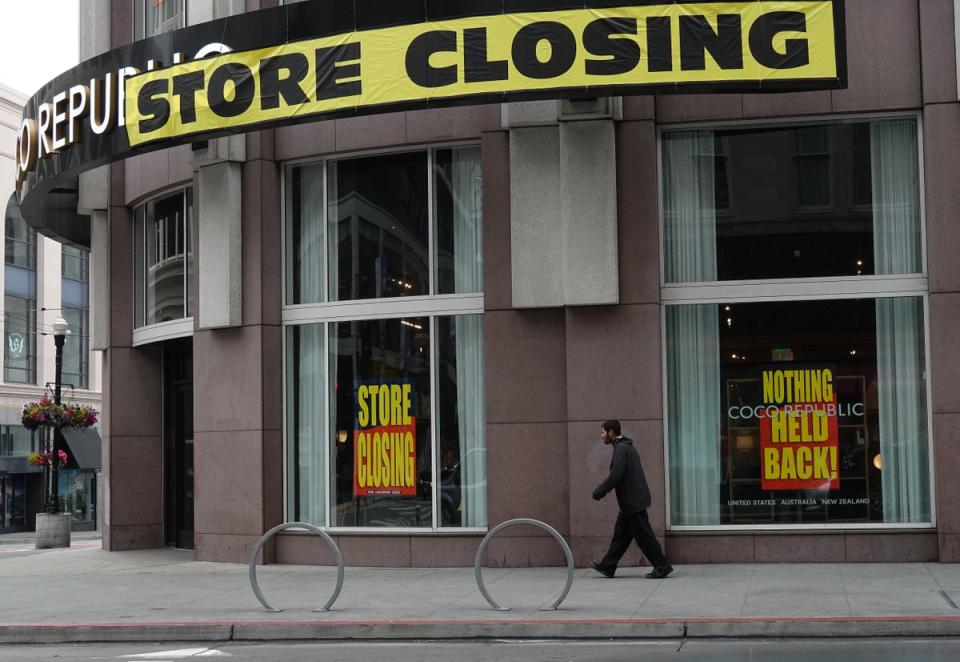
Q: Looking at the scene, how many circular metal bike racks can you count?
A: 2